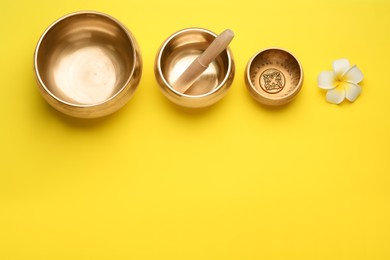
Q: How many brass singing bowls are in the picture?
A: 3